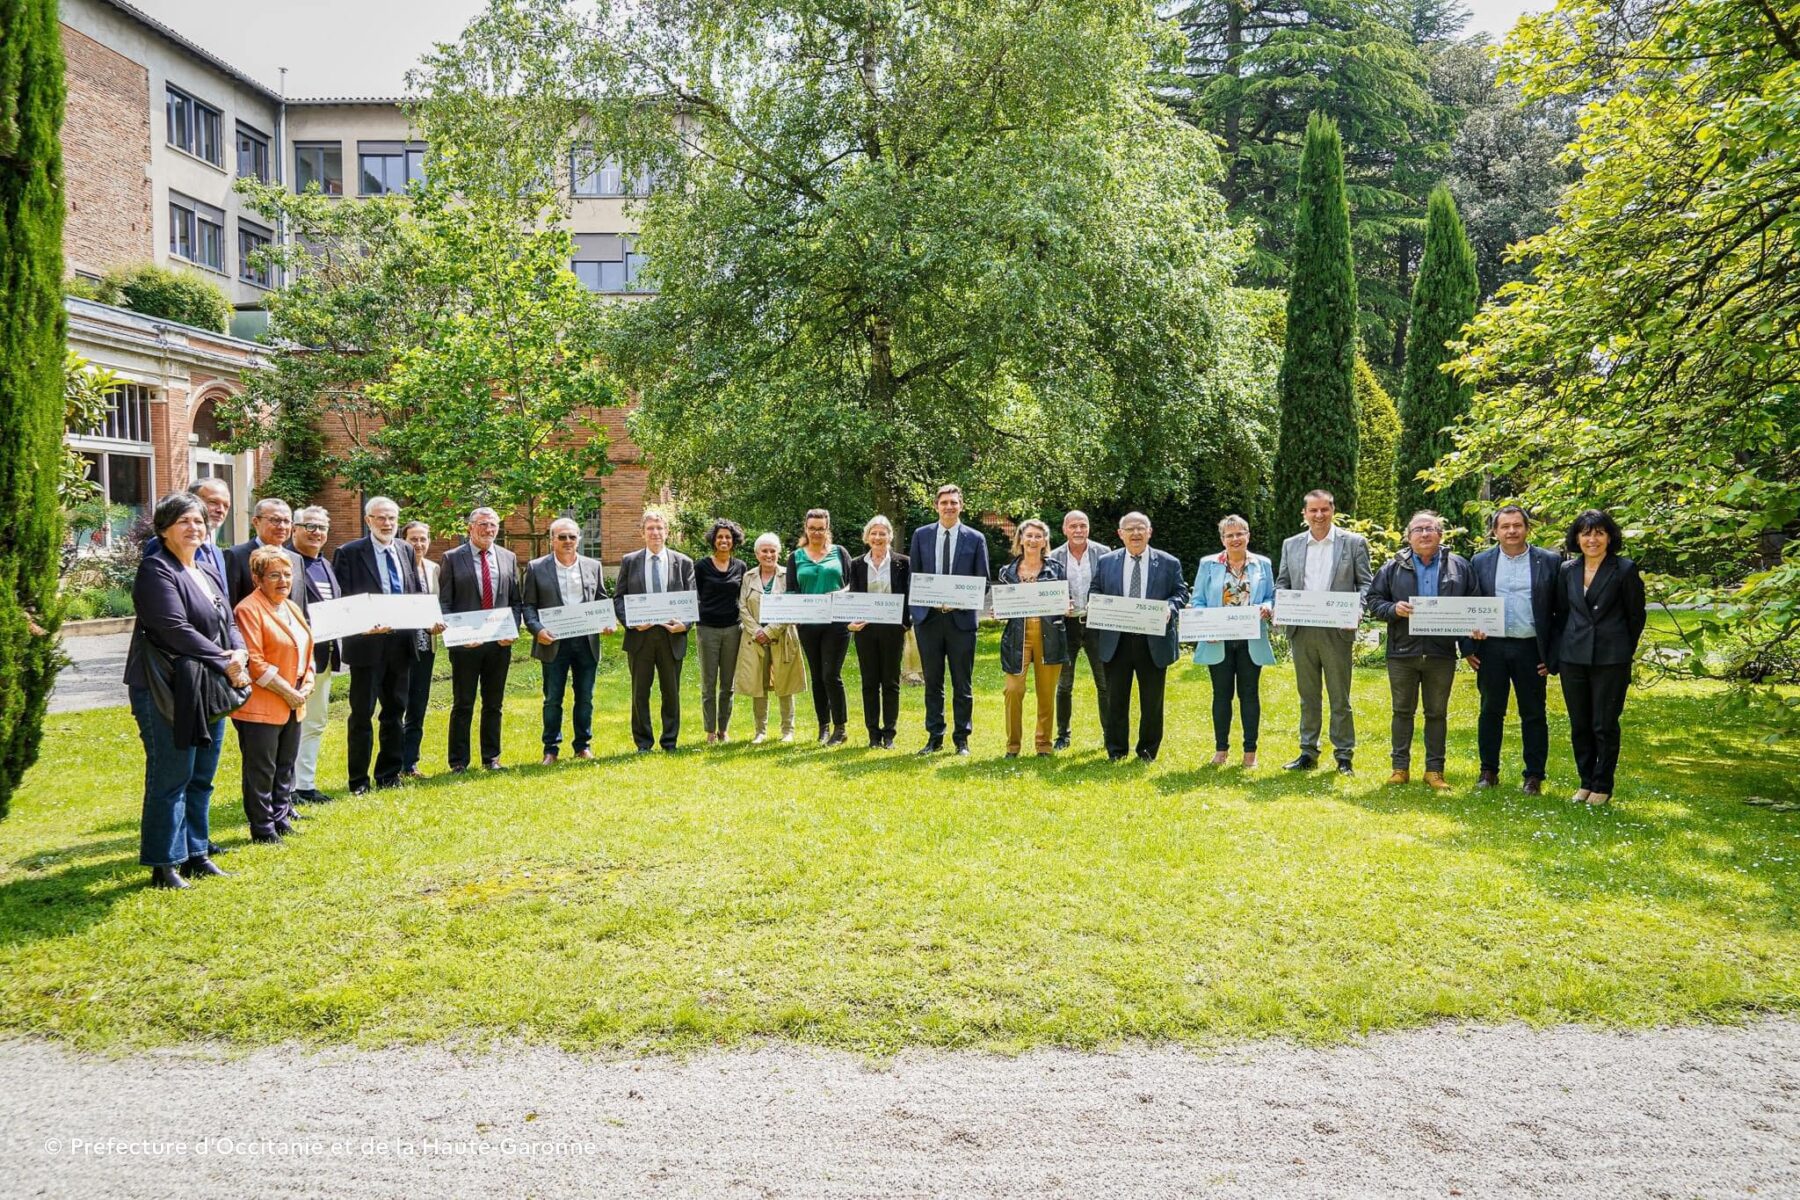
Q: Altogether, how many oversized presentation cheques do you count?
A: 13